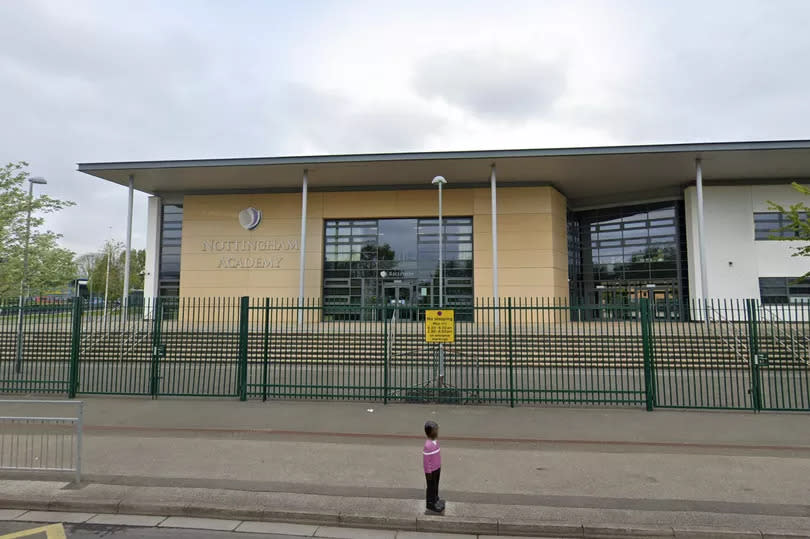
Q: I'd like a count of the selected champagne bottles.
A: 0